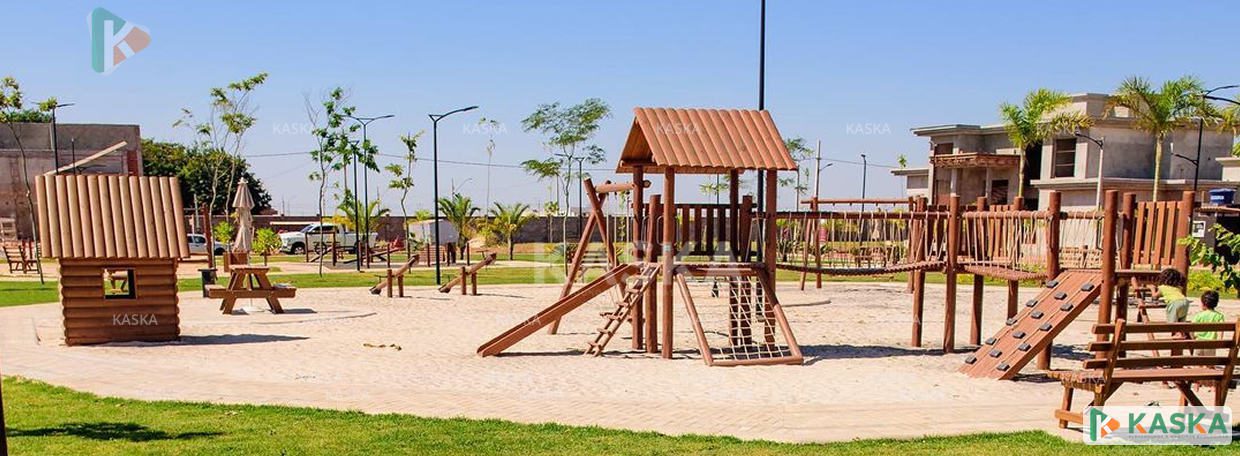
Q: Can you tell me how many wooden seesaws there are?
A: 2